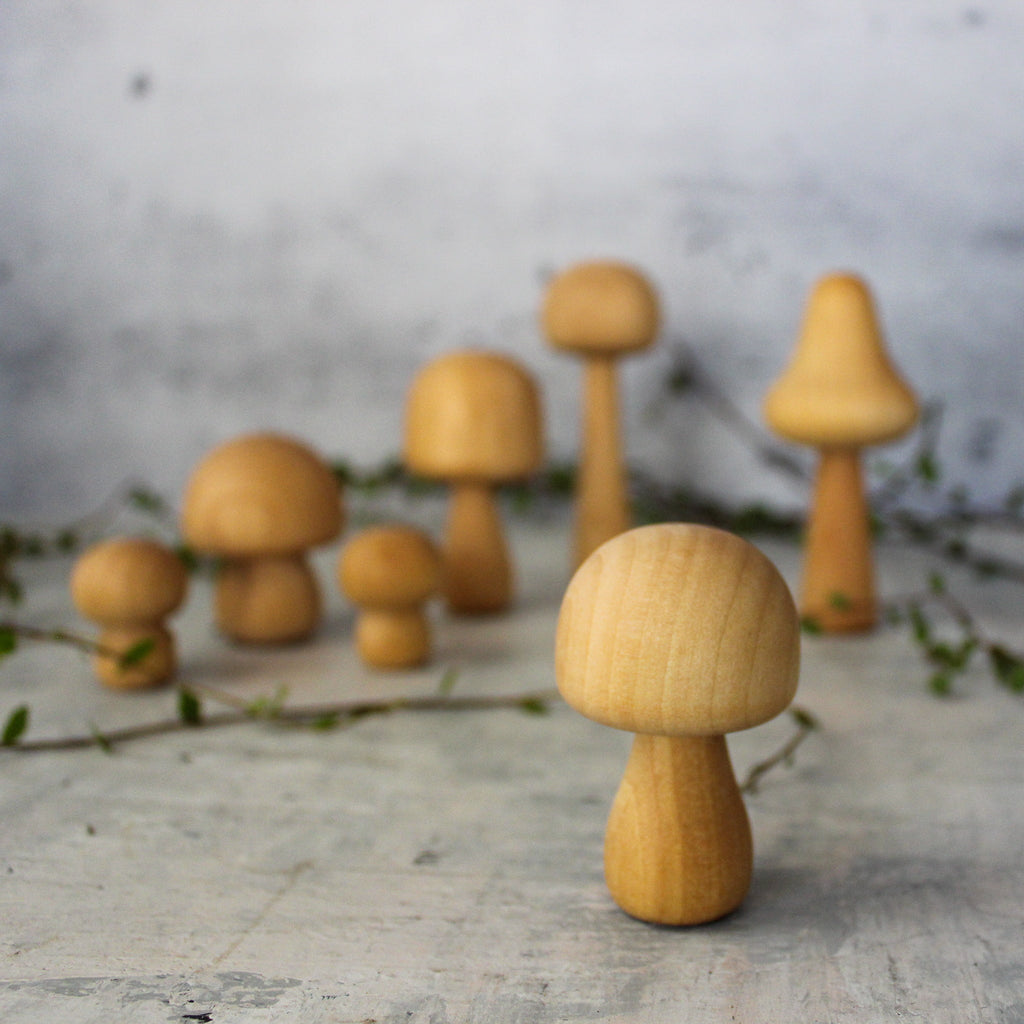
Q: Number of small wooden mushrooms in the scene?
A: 7